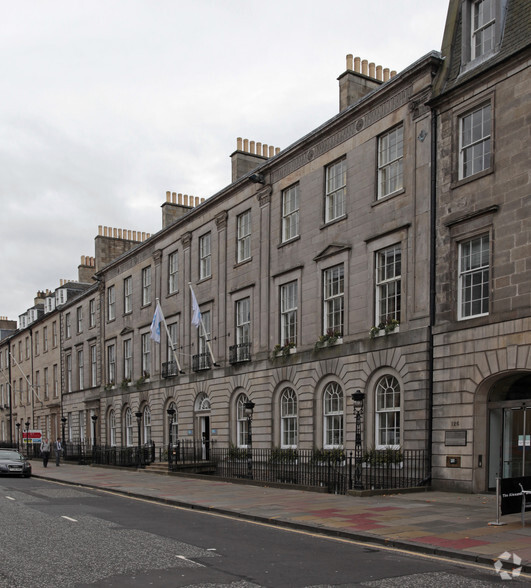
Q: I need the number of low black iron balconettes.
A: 3